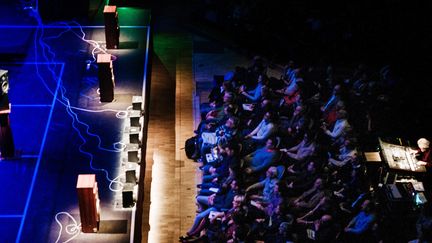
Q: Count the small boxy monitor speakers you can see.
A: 6